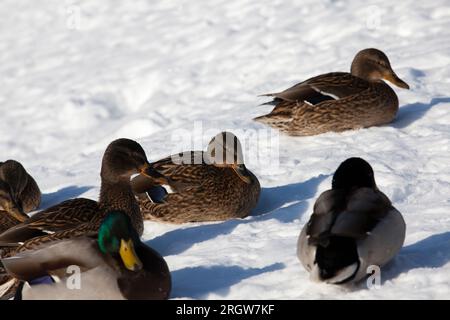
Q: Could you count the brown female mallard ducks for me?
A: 4